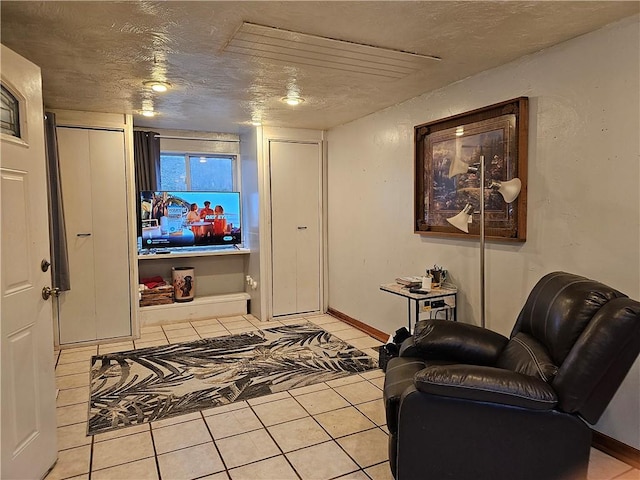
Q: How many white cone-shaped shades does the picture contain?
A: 3